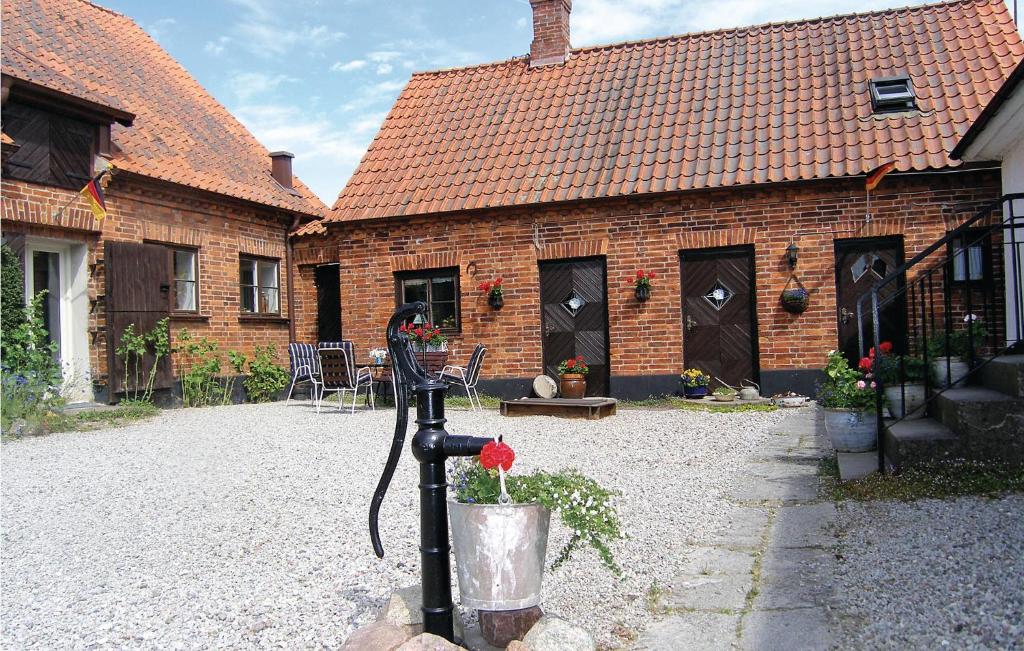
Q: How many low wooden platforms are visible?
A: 1